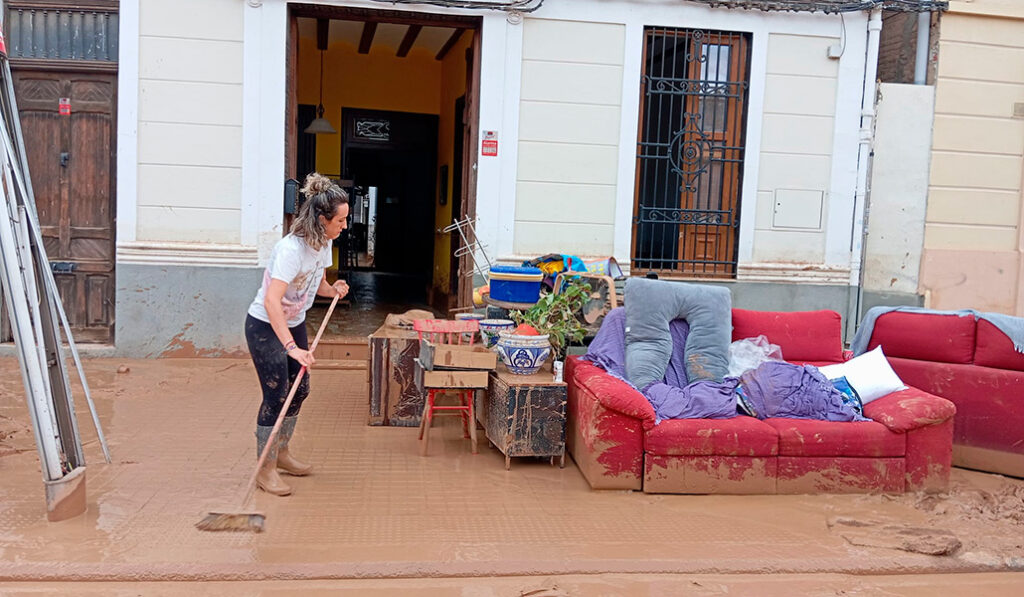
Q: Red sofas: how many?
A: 2